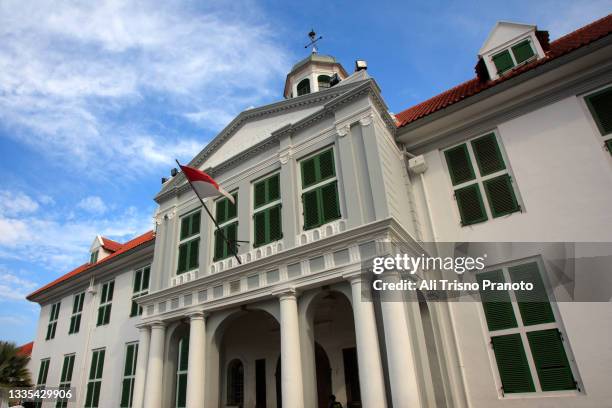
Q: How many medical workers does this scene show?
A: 0